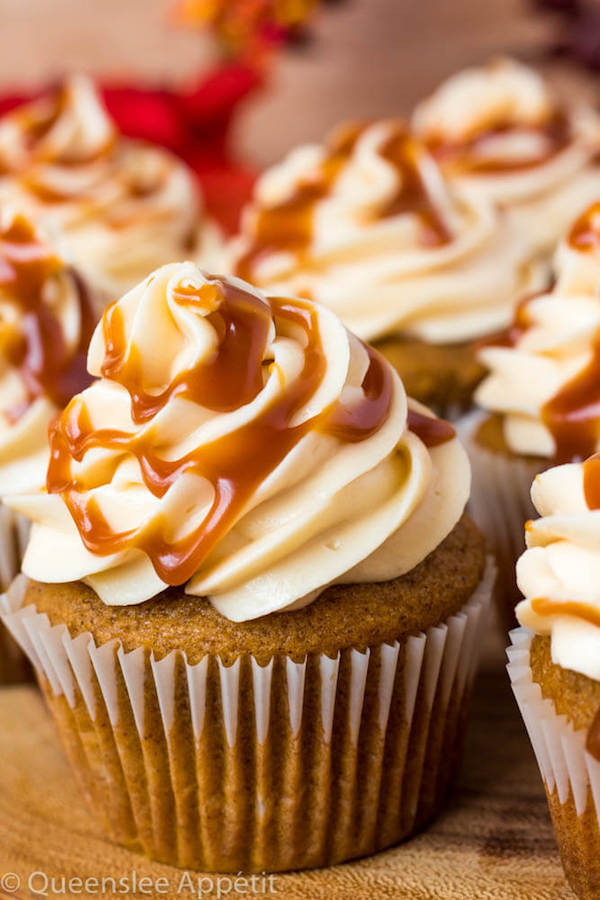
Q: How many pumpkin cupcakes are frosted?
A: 7